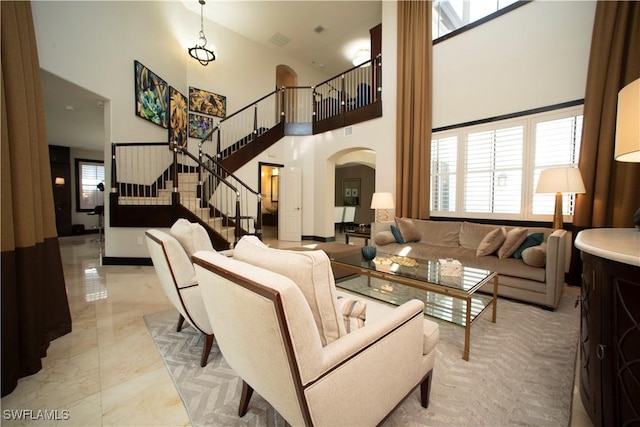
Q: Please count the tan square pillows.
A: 3